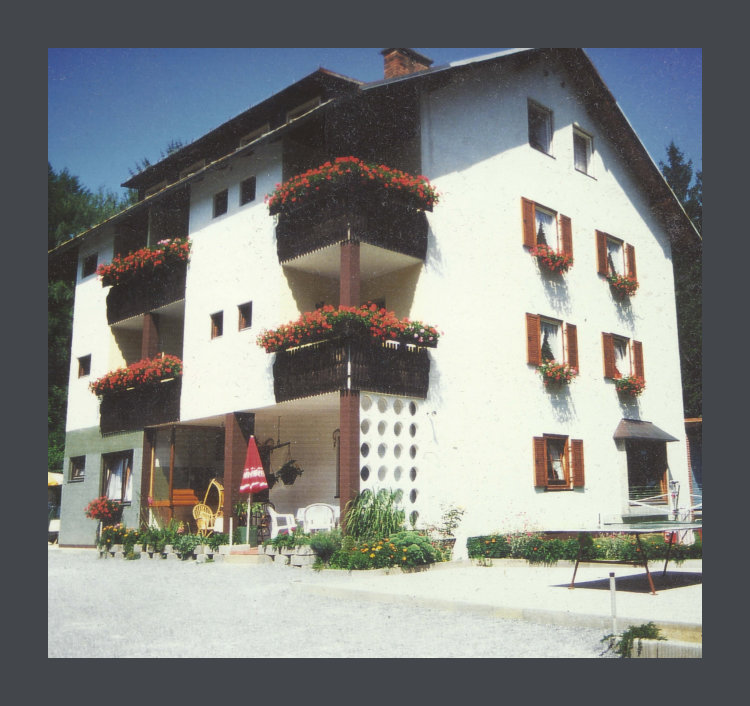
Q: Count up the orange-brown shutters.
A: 10